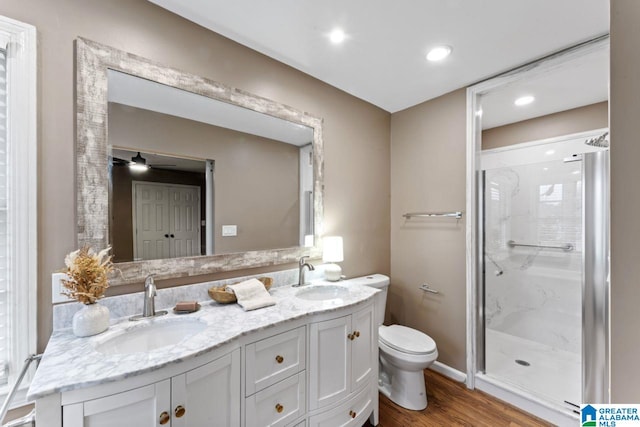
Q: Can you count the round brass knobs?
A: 7